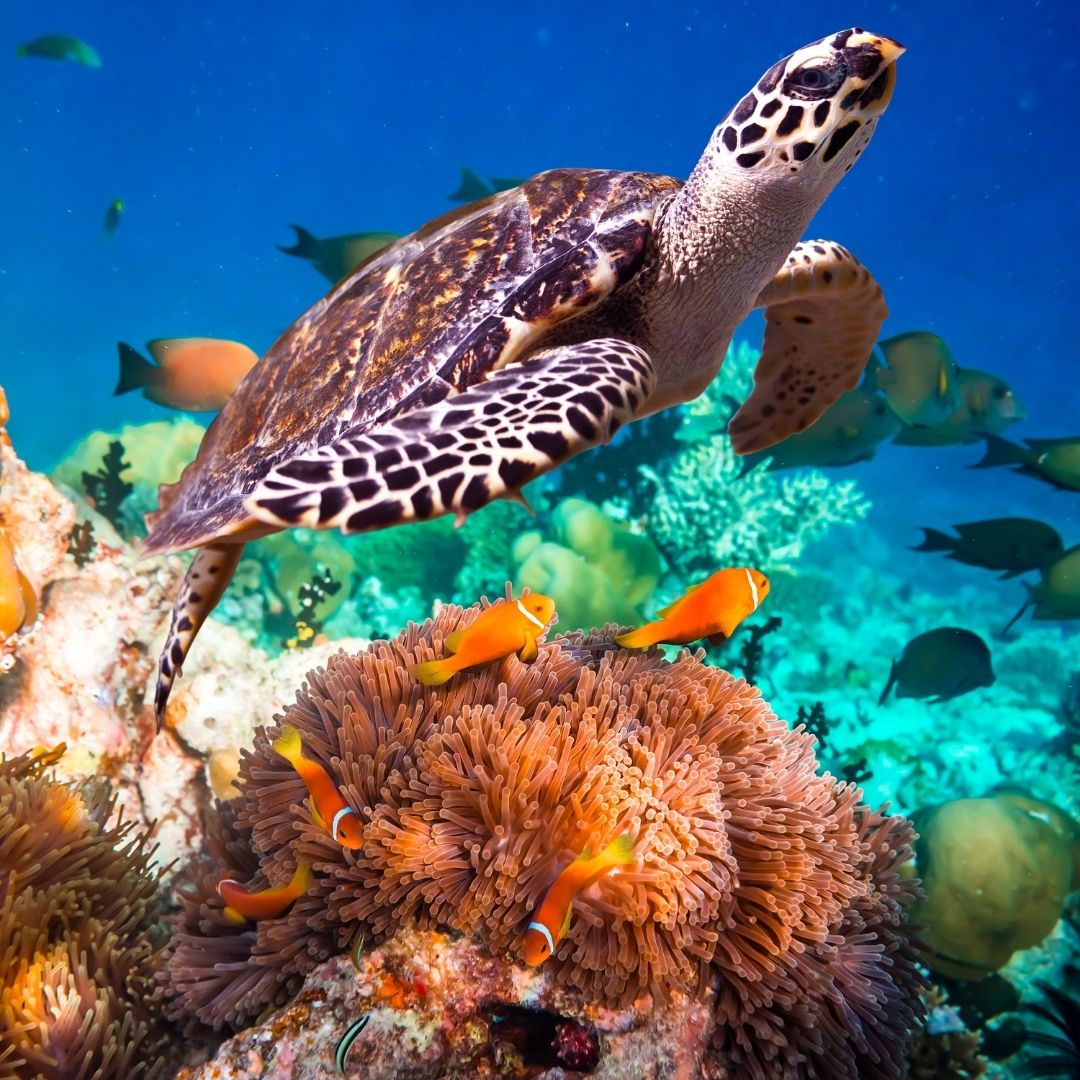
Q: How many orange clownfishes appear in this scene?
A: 5